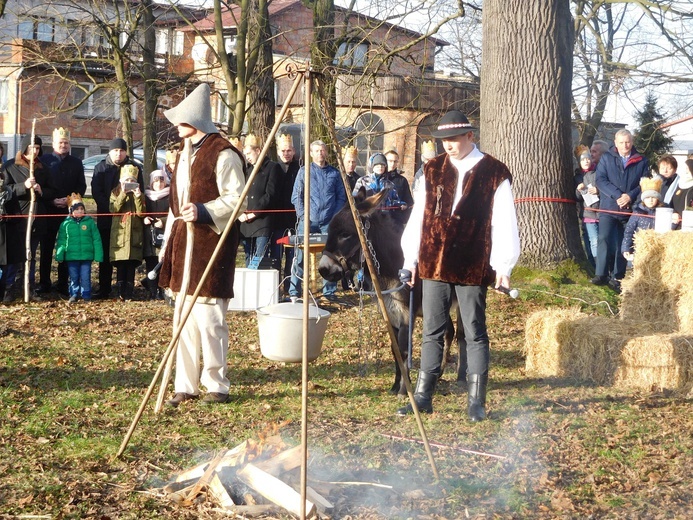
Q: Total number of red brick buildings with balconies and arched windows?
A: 1